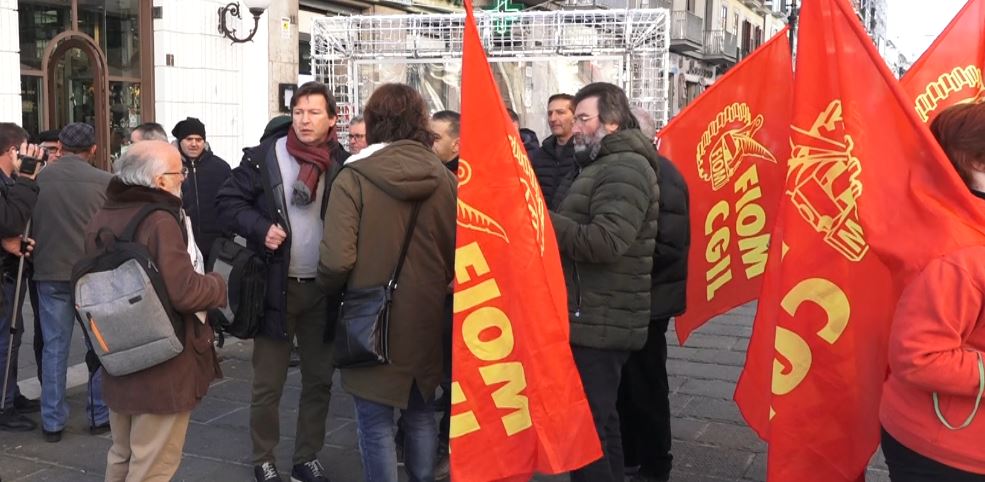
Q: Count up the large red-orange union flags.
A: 4